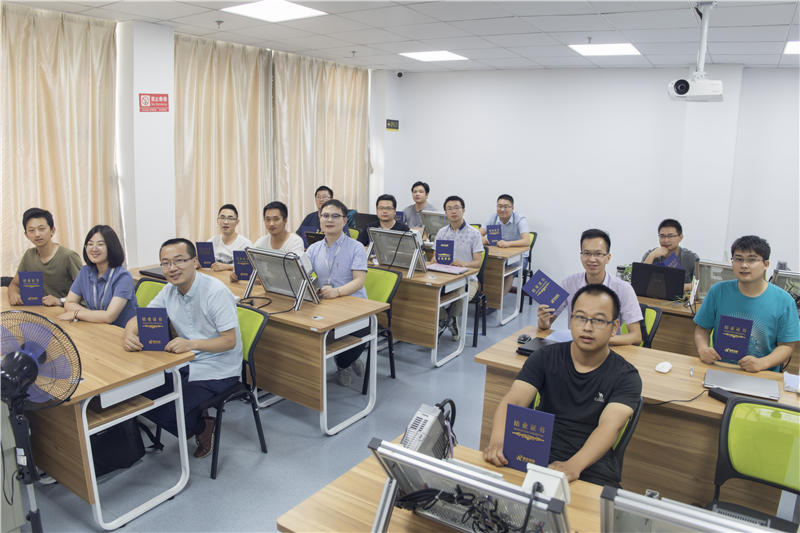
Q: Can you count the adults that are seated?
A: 15